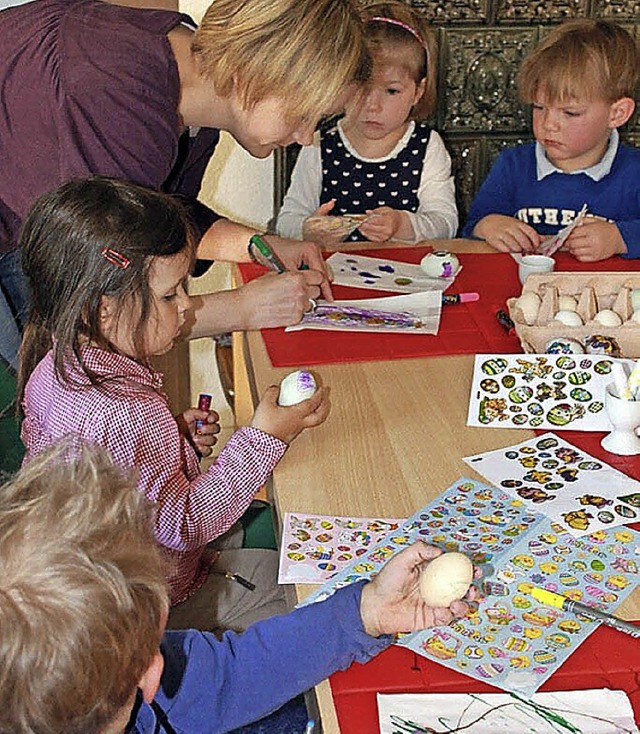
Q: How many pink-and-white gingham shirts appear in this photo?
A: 1